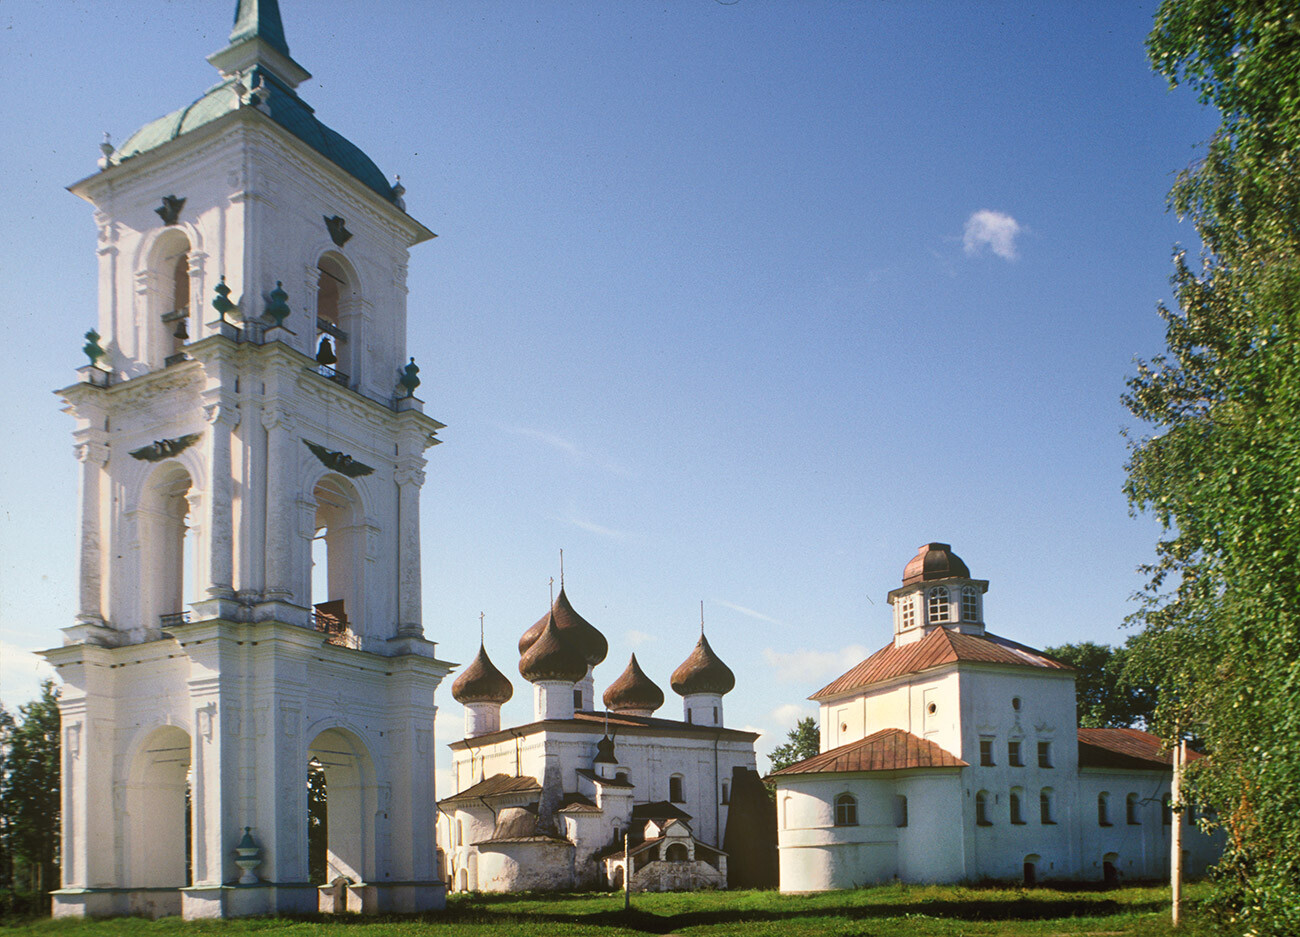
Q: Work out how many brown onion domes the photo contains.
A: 5